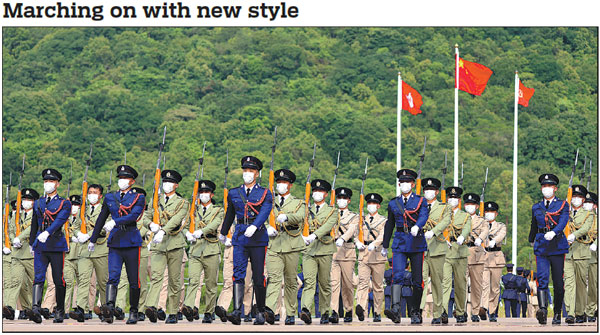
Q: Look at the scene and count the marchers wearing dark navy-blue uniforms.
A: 5